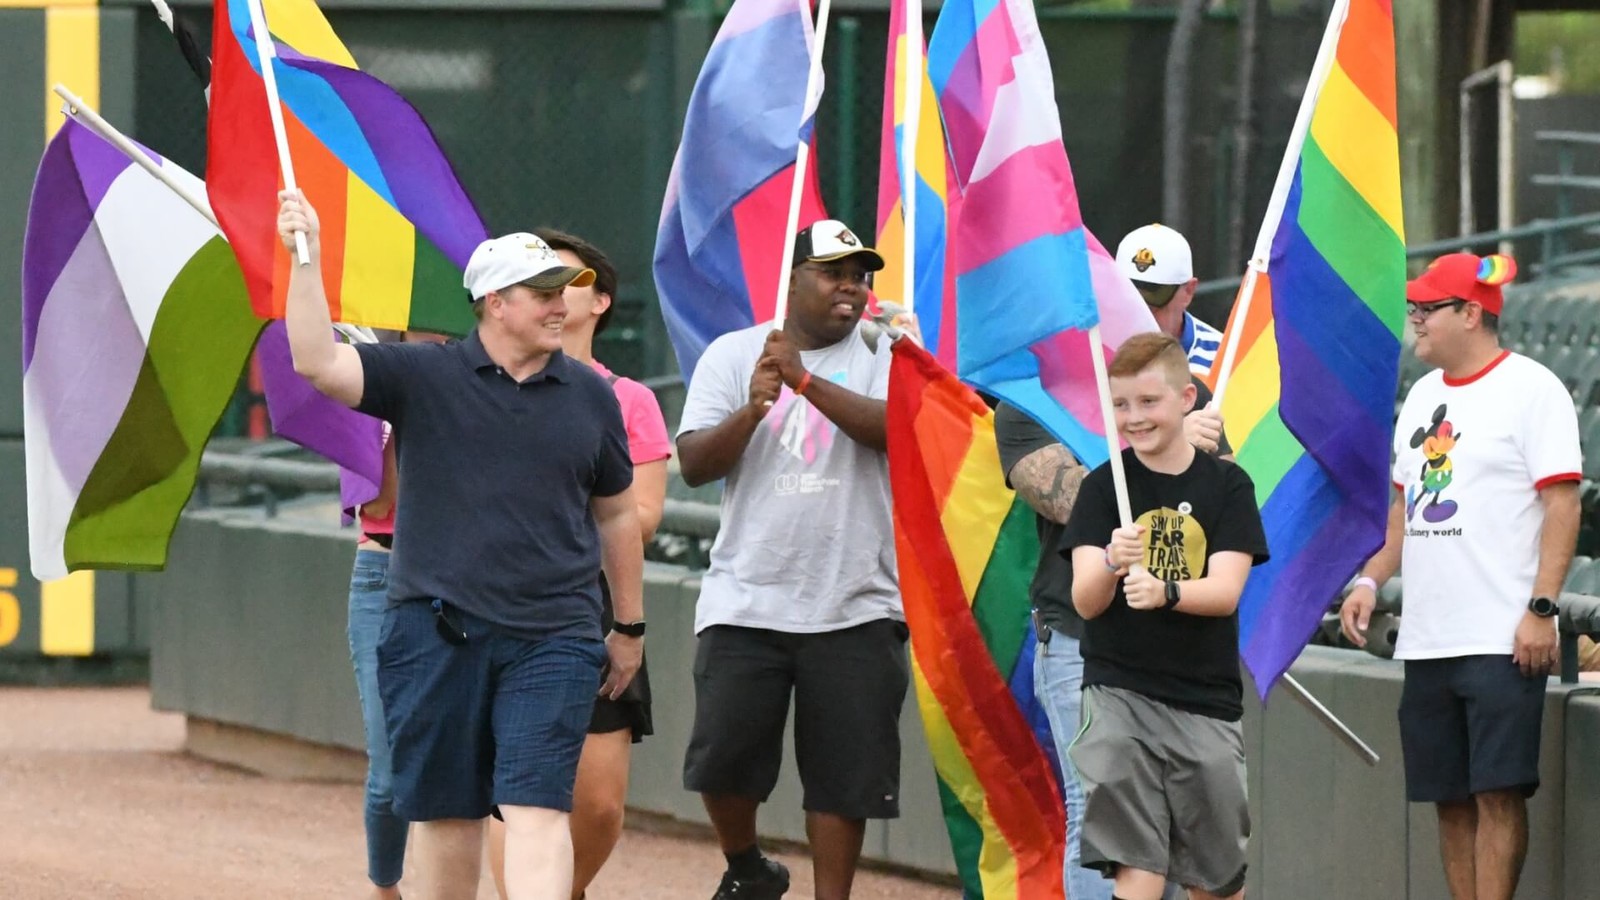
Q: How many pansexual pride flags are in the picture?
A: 1